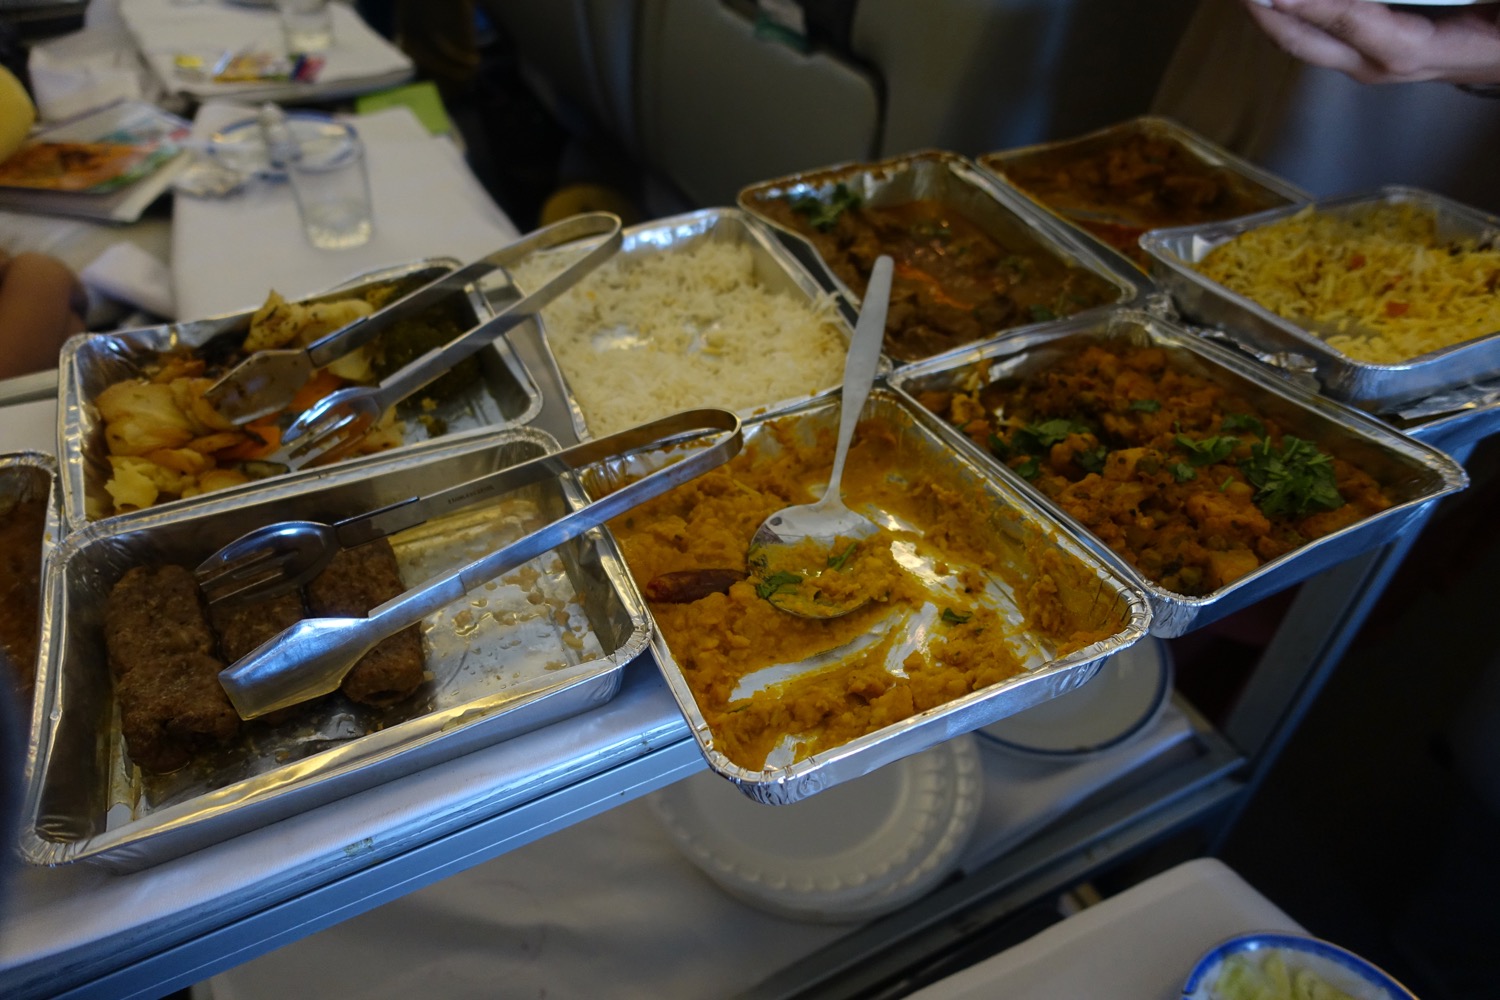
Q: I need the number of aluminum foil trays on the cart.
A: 9